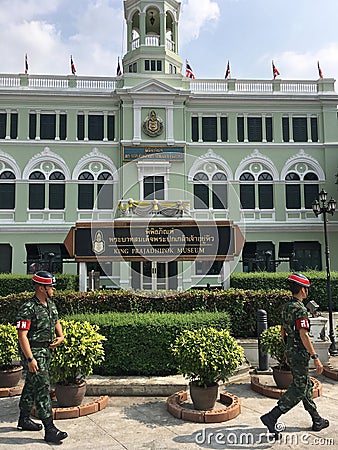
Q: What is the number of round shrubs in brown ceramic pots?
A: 4